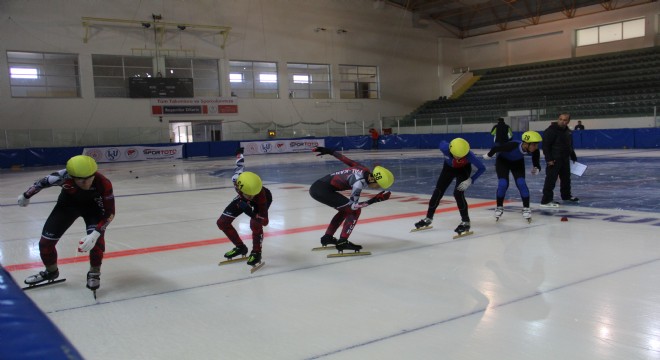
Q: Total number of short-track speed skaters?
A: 5